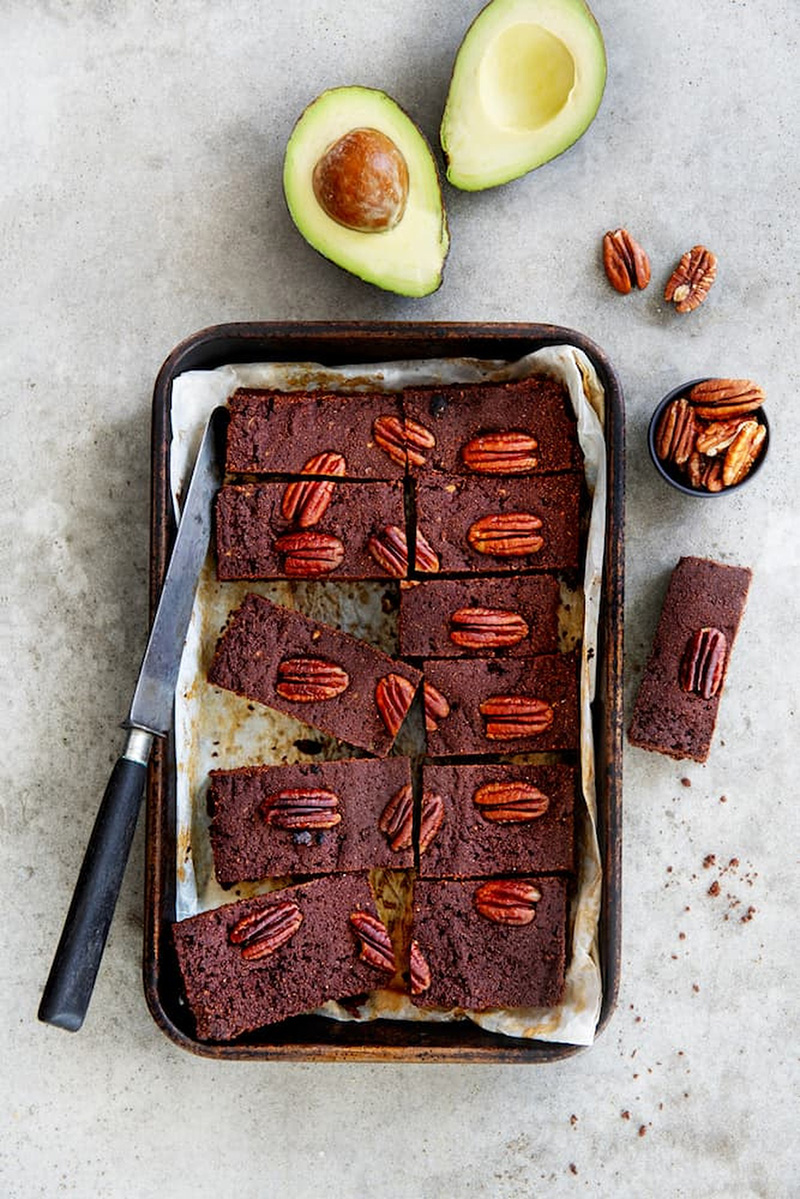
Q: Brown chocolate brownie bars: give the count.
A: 12